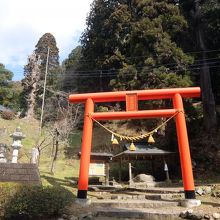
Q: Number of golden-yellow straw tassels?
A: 3